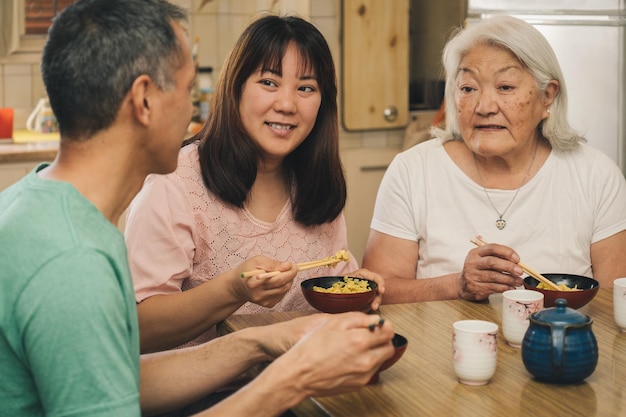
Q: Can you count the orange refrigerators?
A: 0